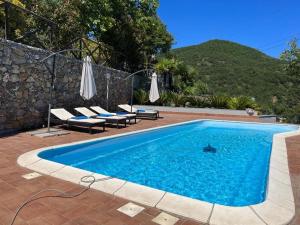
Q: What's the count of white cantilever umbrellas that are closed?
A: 2